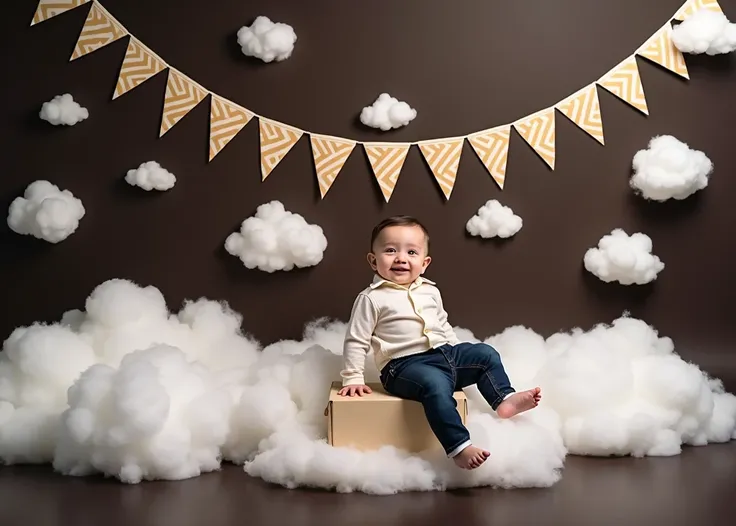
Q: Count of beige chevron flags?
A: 15